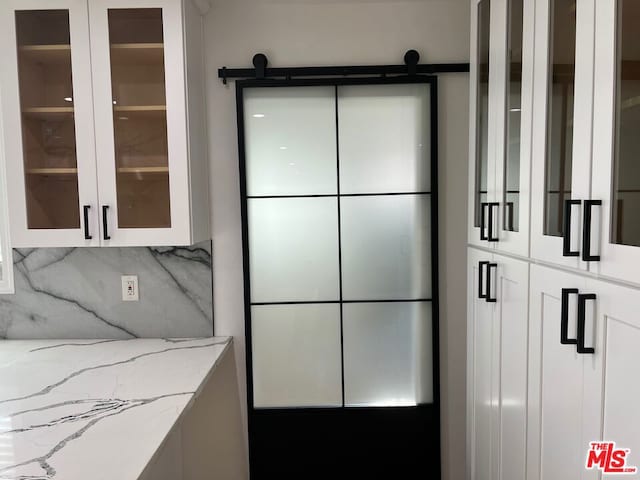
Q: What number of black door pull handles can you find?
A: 10